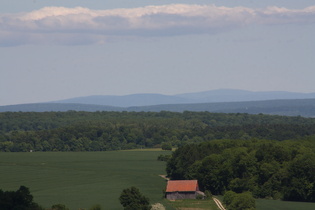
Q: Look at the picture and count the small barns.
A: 1